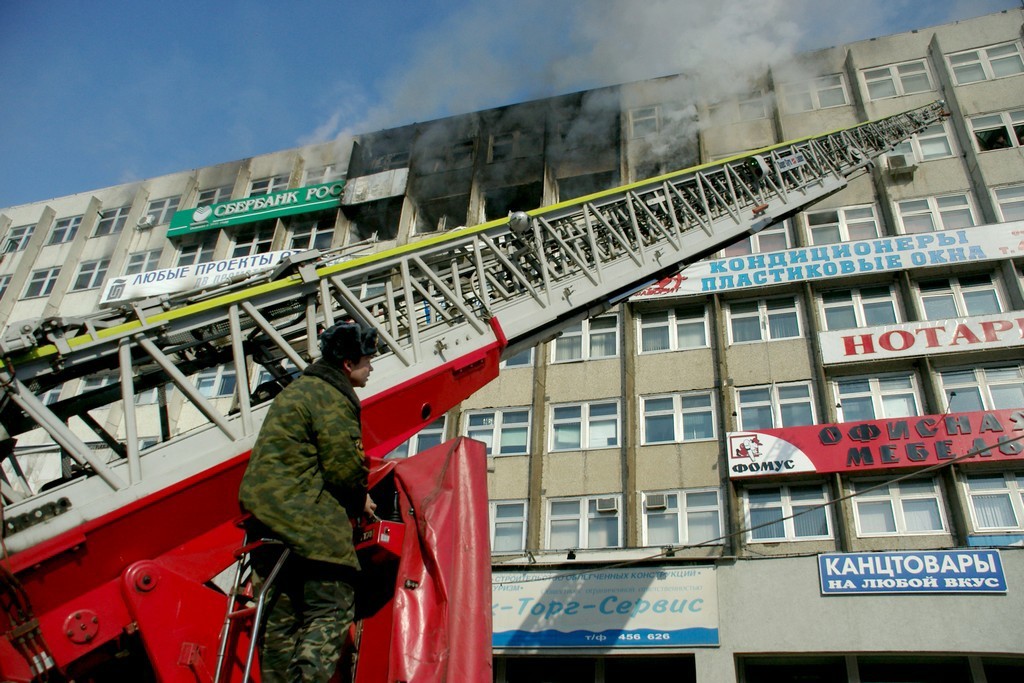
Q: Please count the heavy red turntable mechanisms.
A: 1